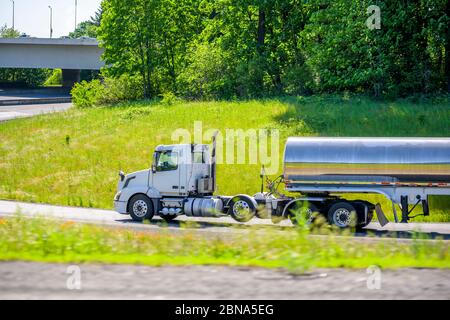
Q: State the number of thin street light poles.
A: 3